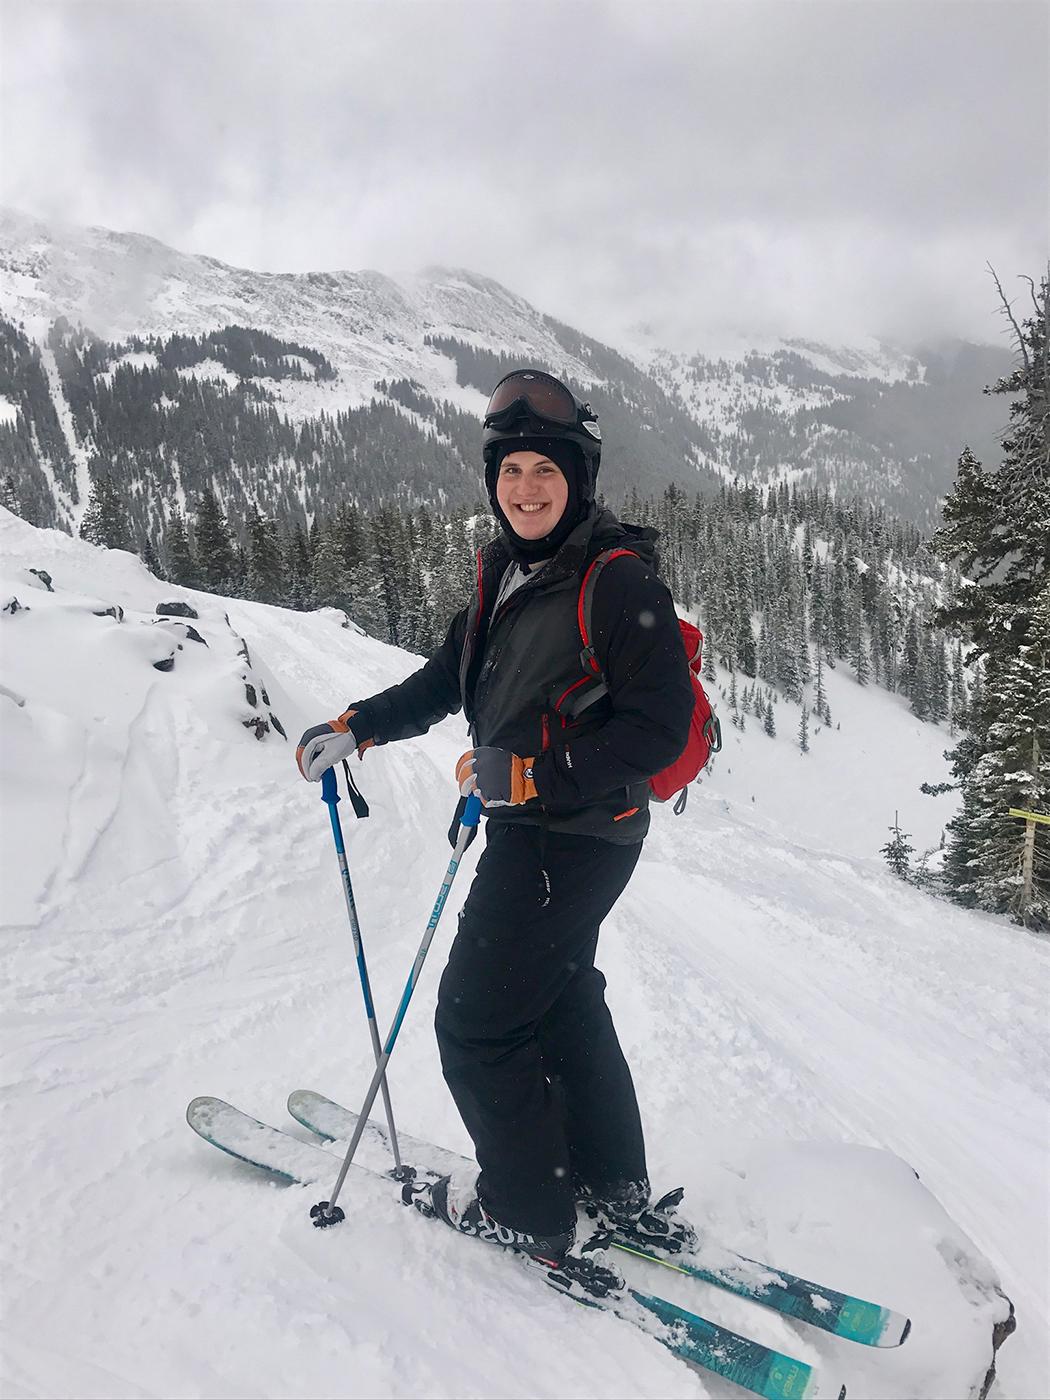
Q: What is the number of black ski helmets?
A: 1